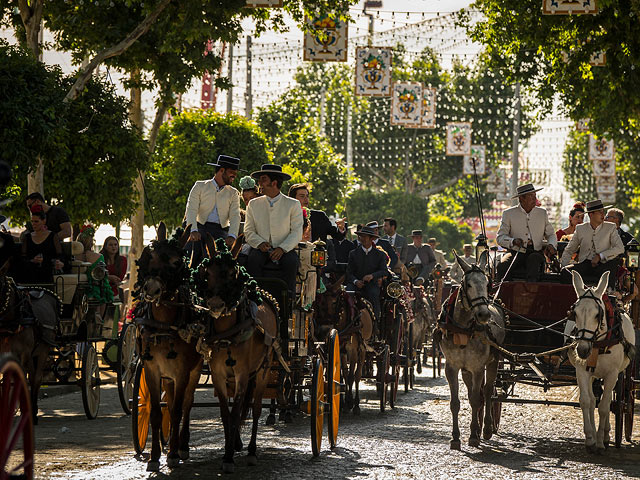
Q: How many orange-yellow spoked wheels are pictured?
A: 4